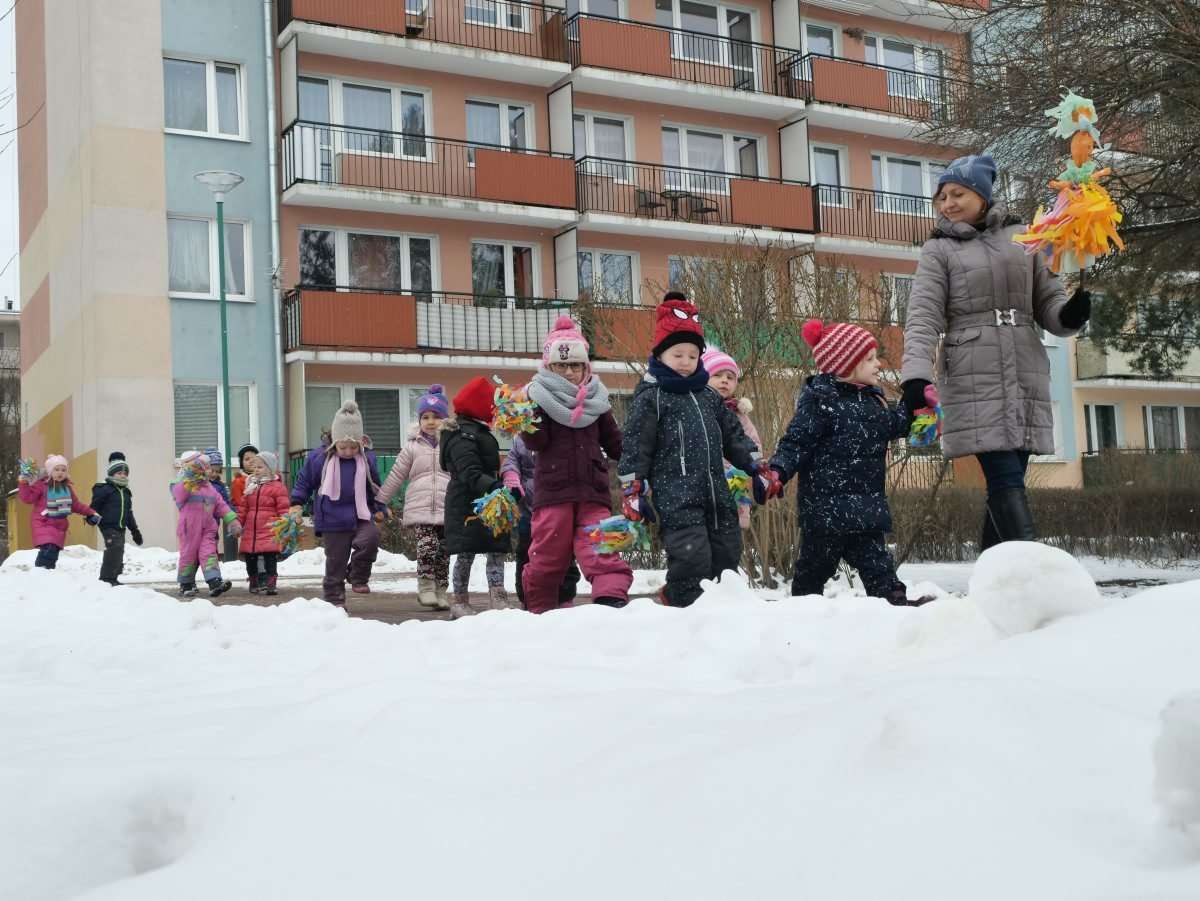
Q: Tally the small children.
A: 14